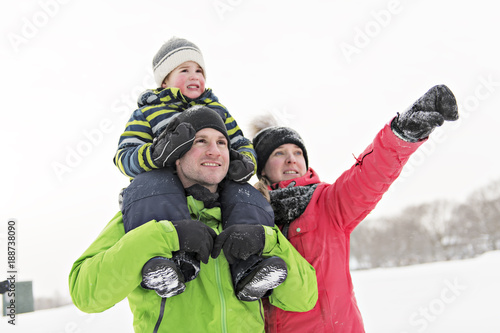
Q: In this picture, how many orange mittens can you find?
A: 0